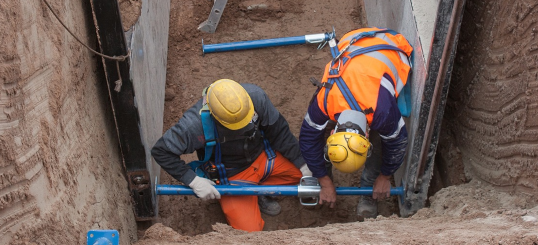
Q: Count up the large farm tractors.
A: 0